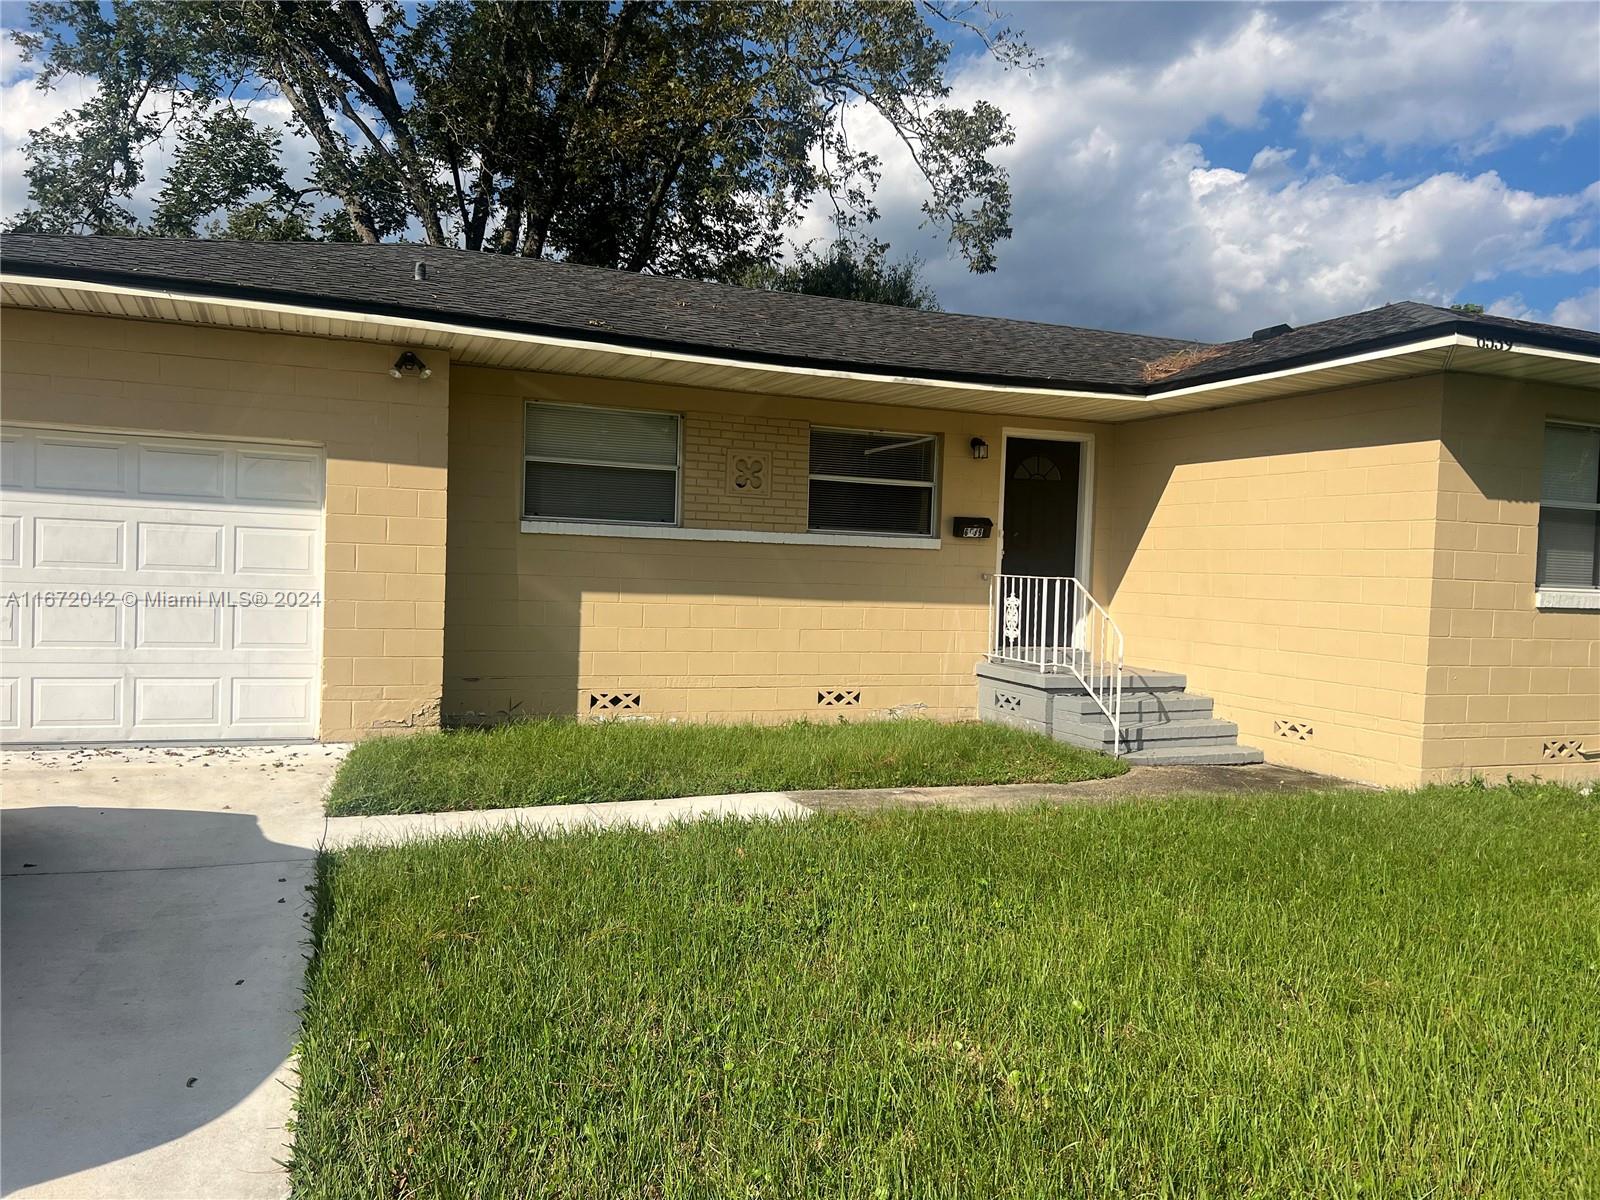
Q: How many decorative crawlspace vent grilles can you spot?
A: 5